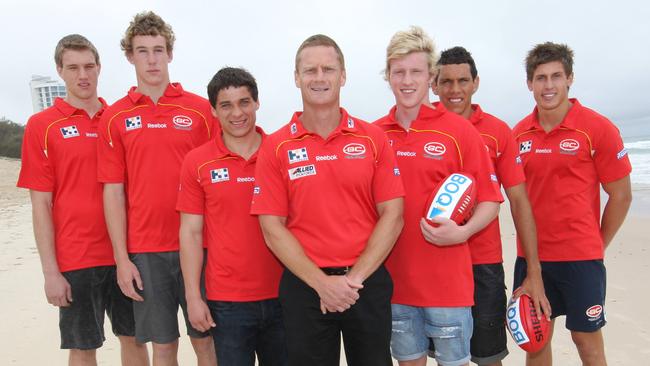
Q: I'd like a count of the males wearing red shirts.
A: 7